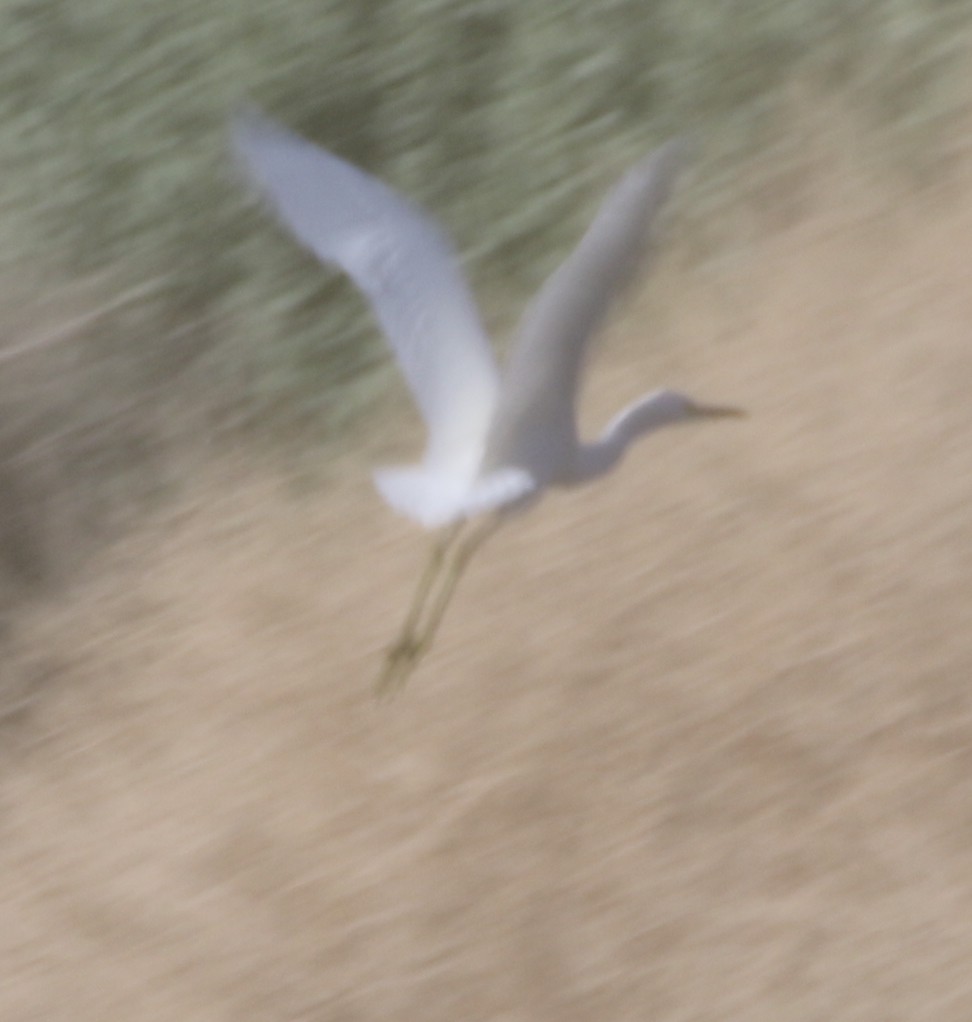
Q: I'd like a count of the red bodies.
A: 0